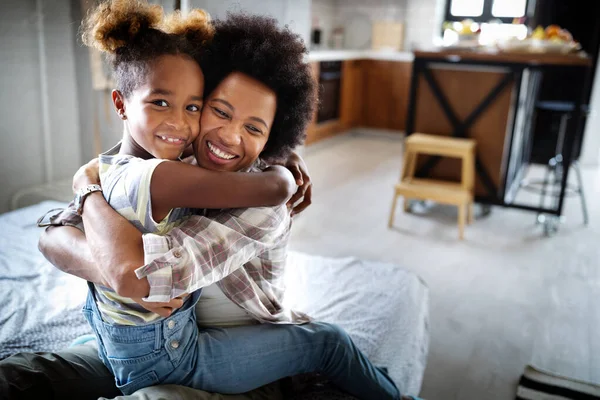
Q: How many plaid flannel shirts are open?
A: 1